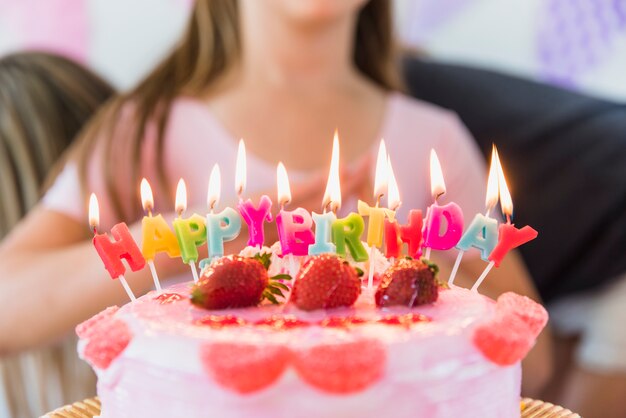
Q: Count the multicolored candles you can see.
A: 13